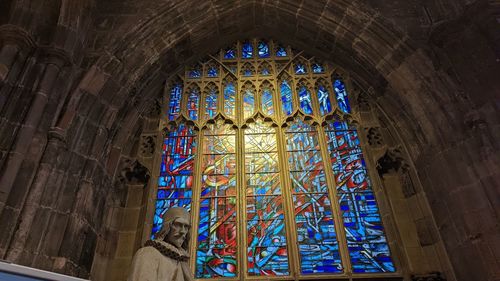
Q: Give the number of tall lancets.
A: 5